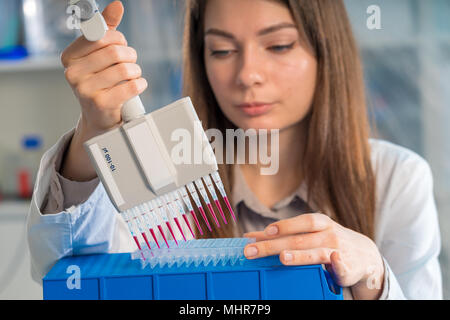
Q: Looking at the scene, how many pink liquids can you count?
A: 12